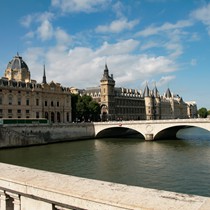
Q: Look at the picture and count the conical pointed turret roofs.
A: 3